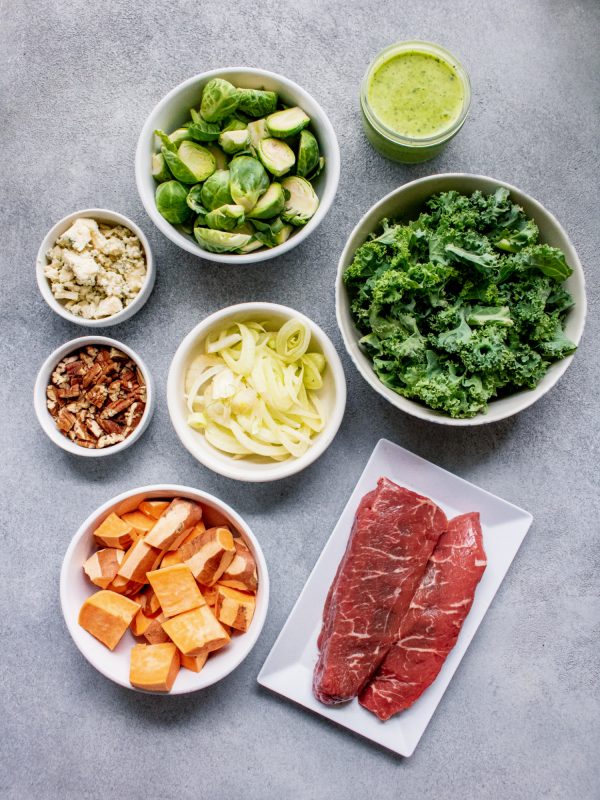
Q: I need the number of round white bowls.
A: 6